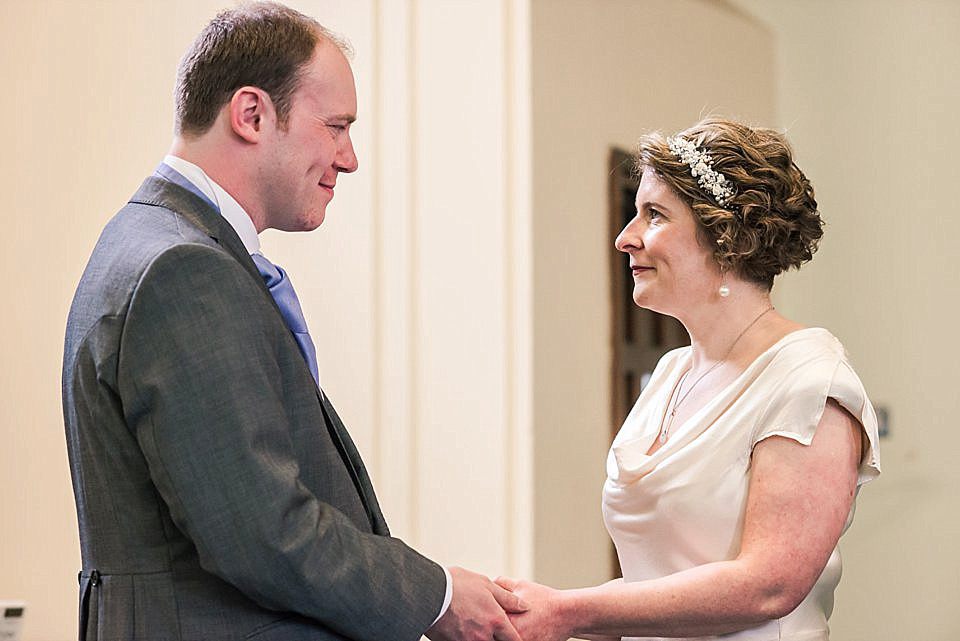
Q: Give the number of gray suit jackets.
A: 1